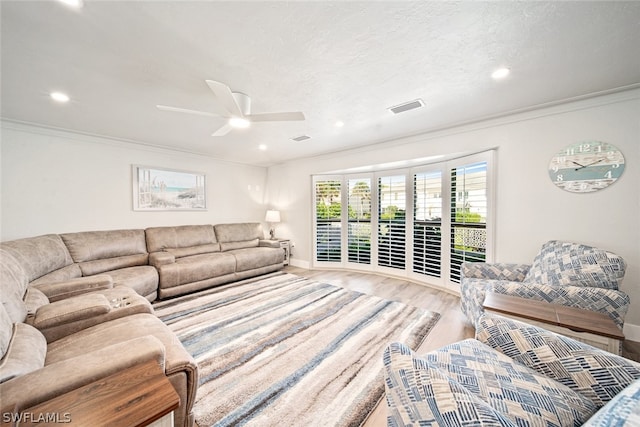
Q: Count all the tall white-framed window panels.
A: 5